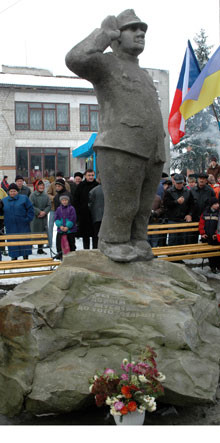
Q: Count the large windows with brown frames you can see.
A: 3